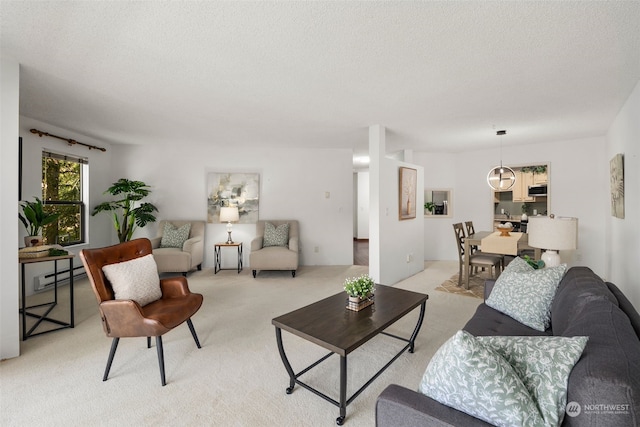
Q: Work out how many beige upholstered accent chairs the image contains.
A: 2